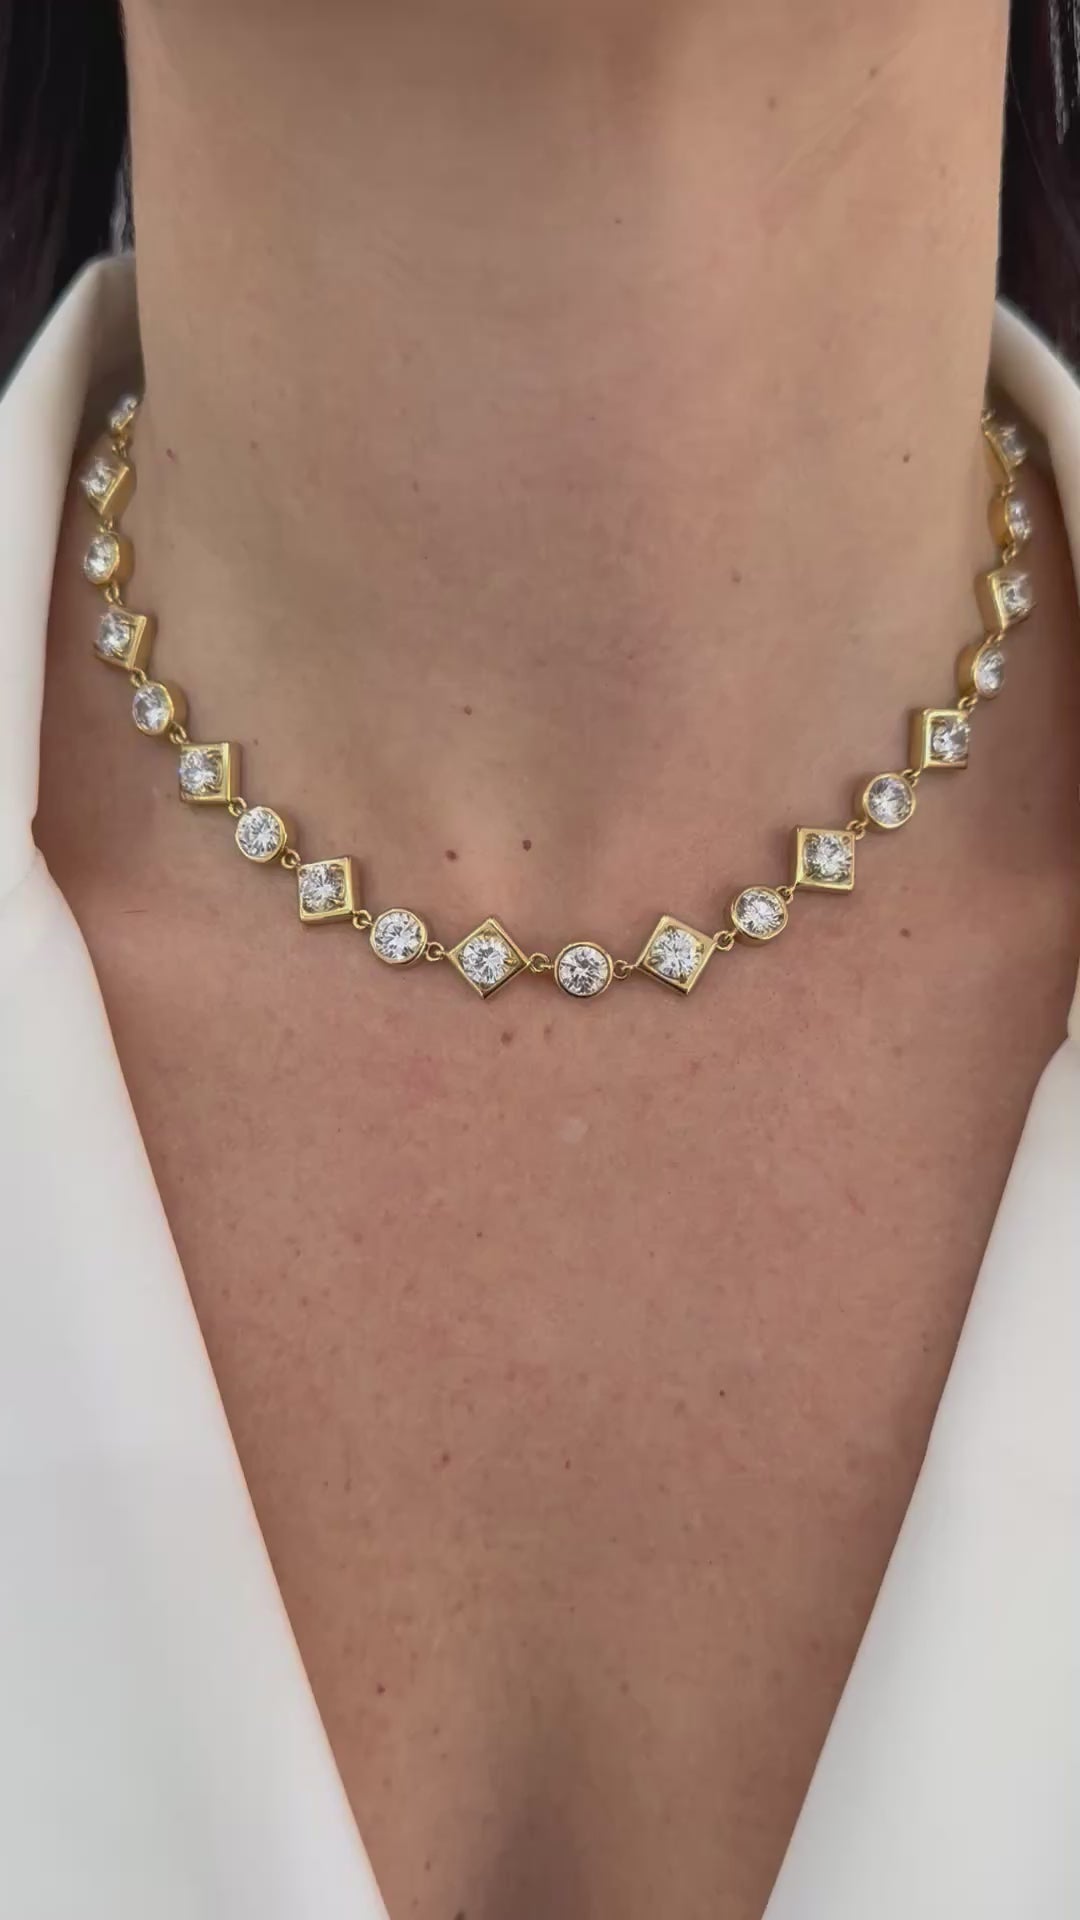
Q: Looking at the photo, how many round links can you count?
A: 10